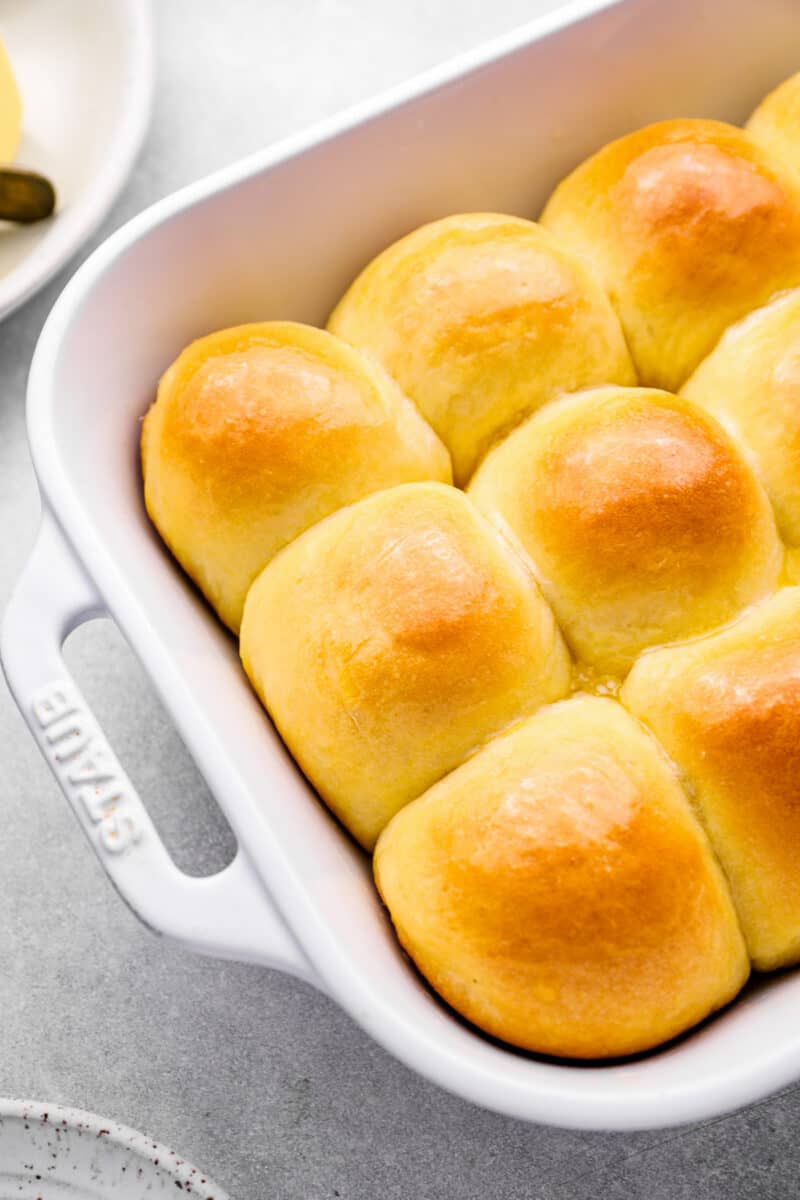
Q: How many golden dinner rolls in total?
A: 9